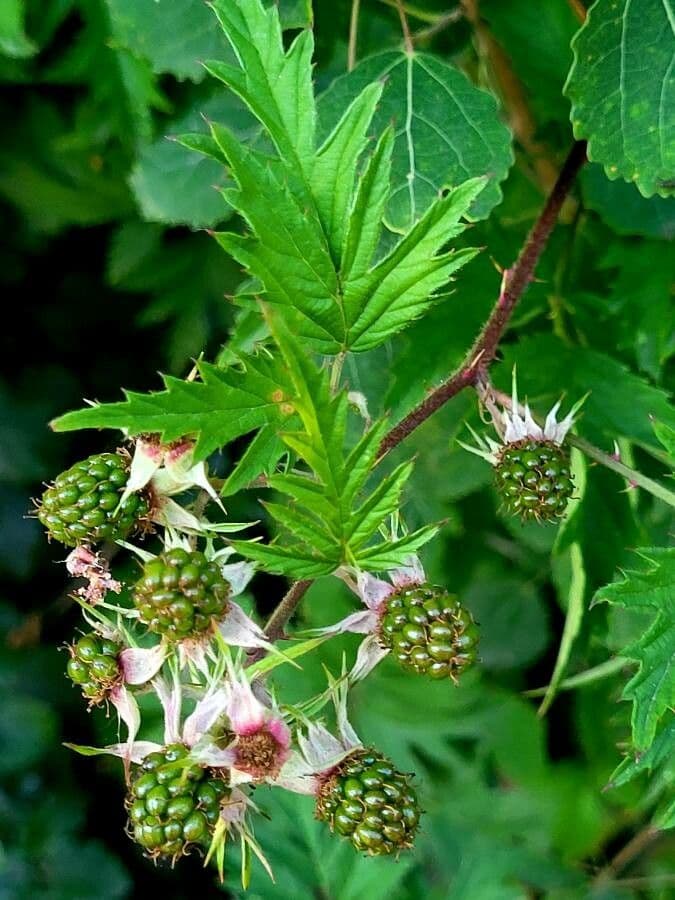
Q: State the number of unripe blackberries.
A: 7